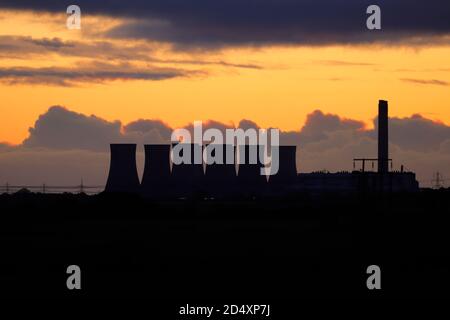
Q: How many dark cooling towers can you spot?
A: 6